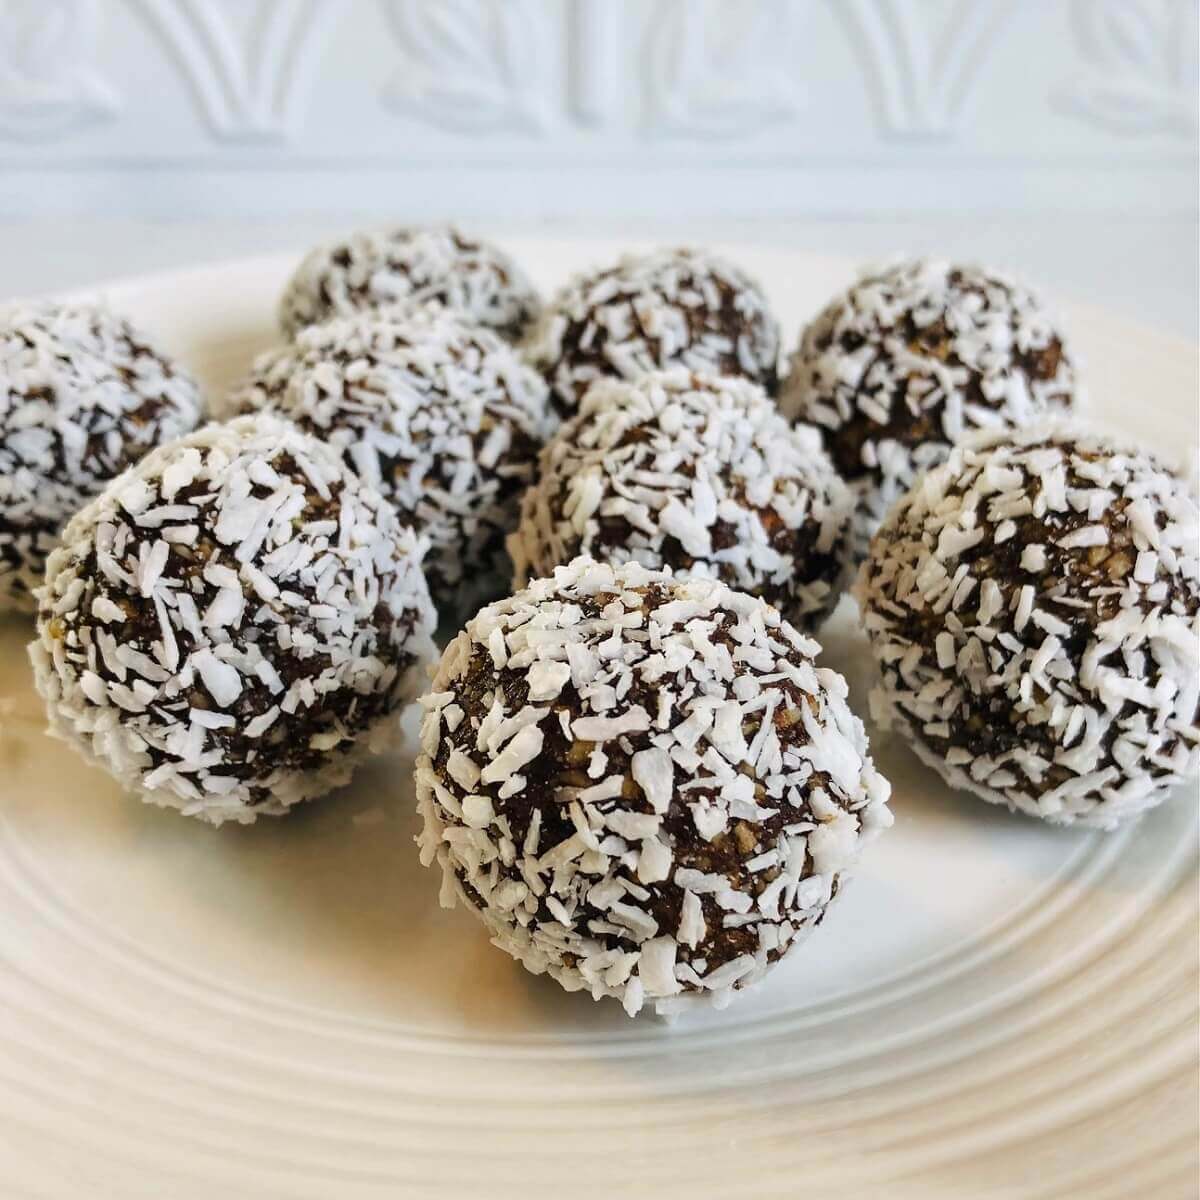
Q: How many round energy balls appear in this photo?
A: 9